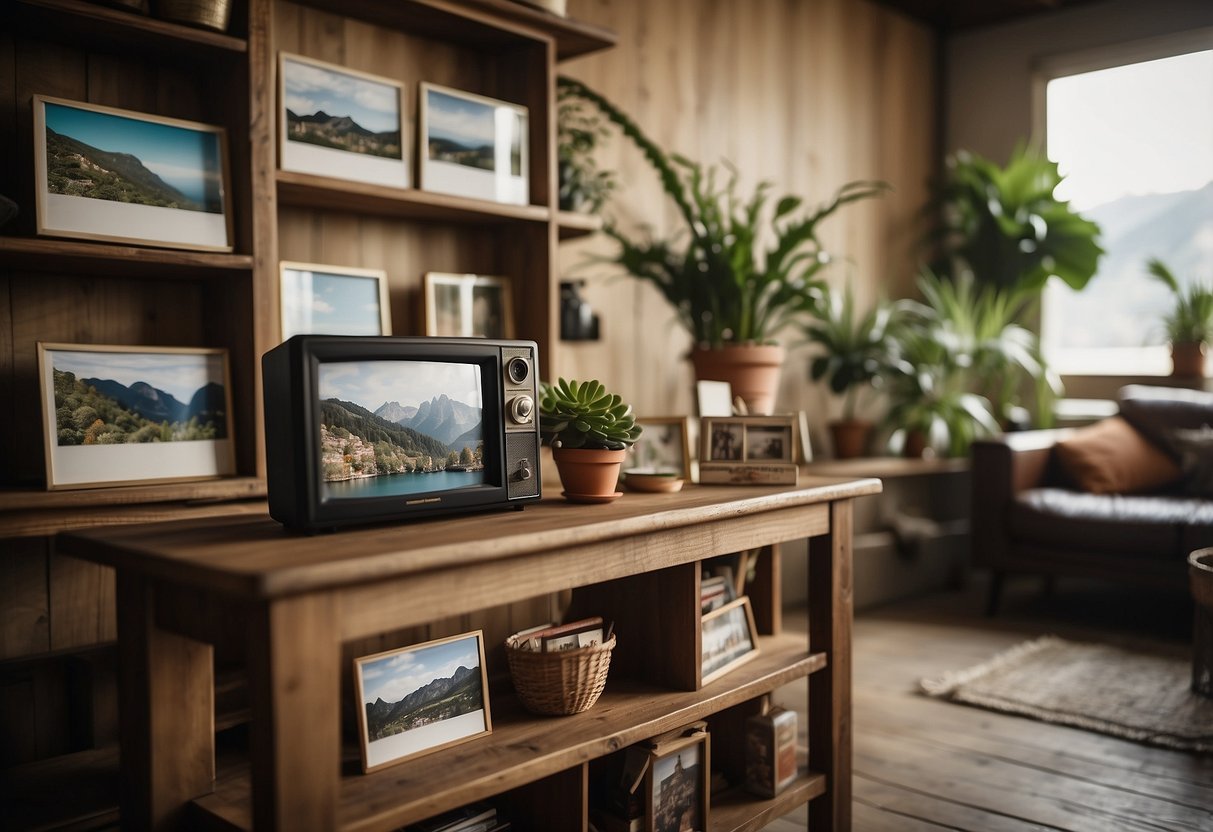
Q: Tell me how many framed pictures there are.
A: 11